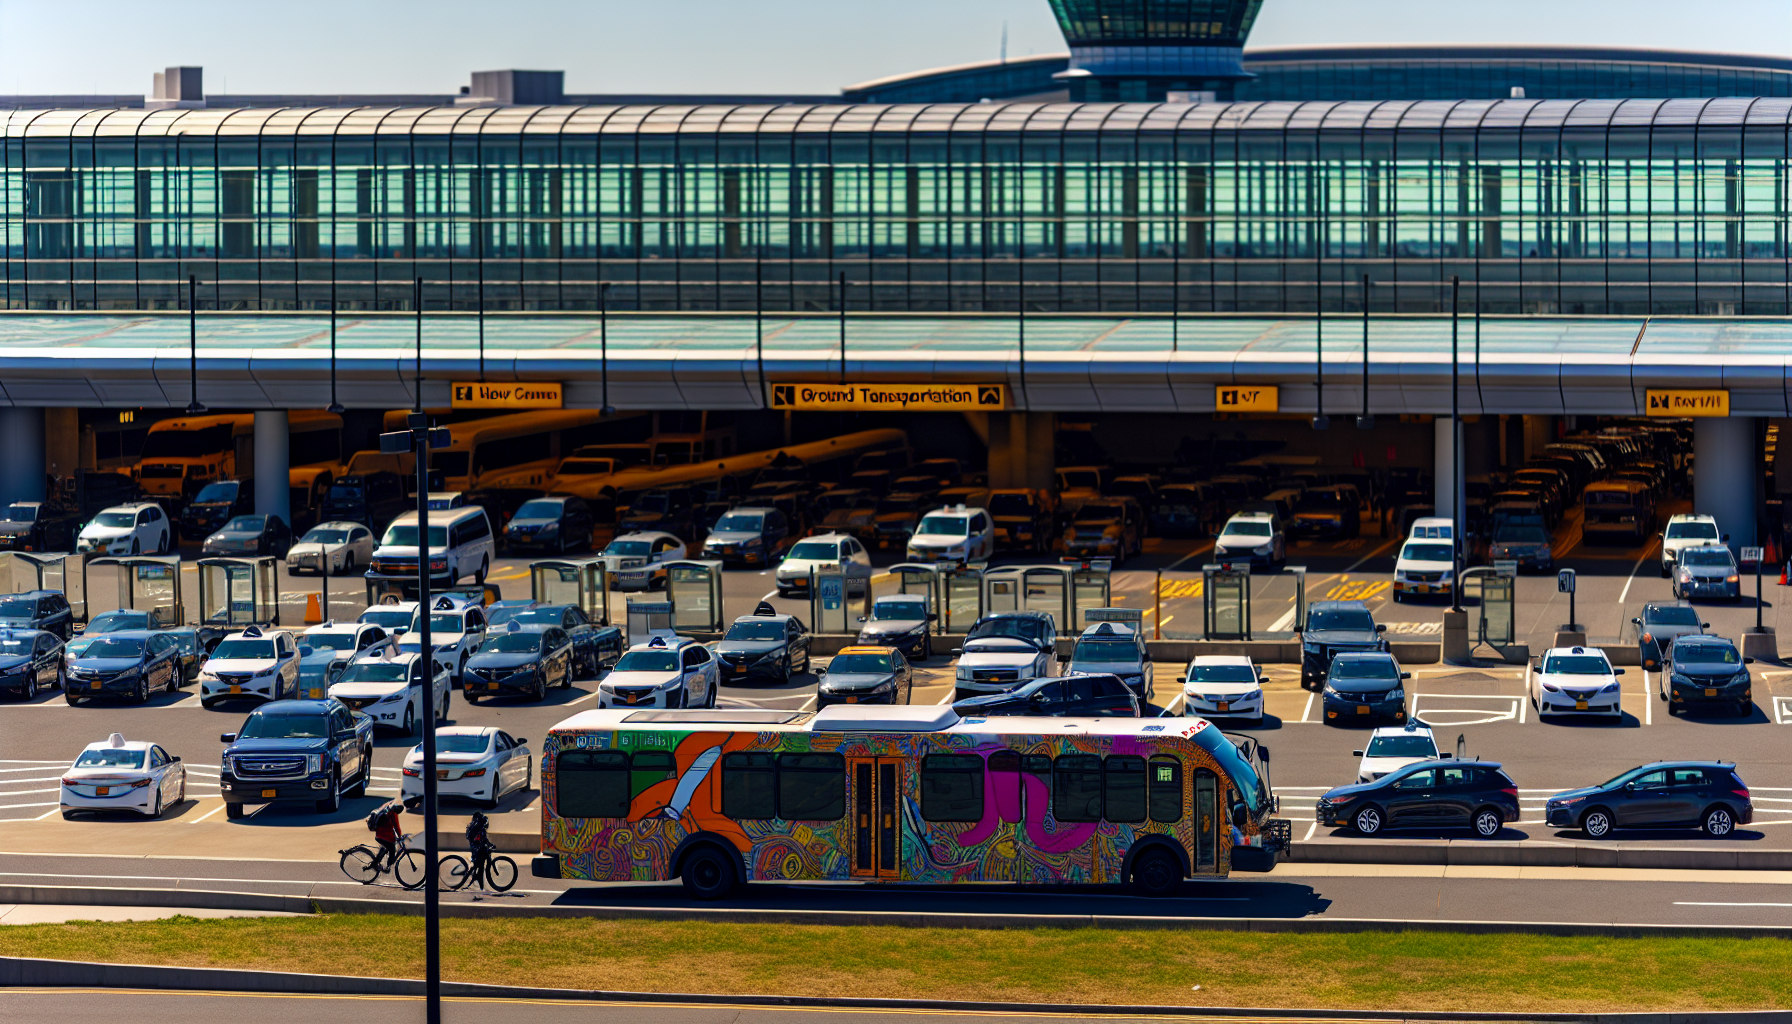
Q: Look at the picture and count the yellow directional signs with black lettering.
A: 4